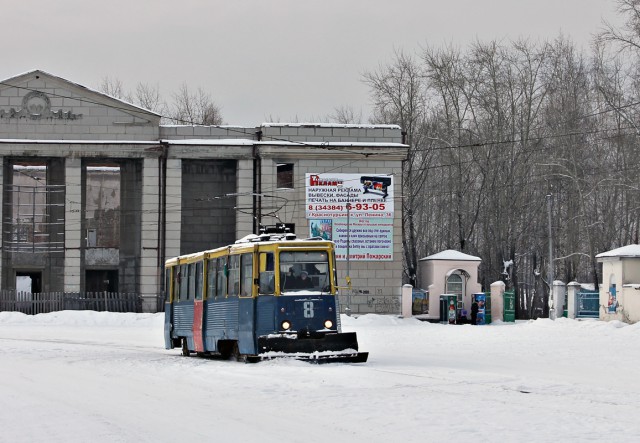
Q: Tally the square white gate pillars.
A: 4